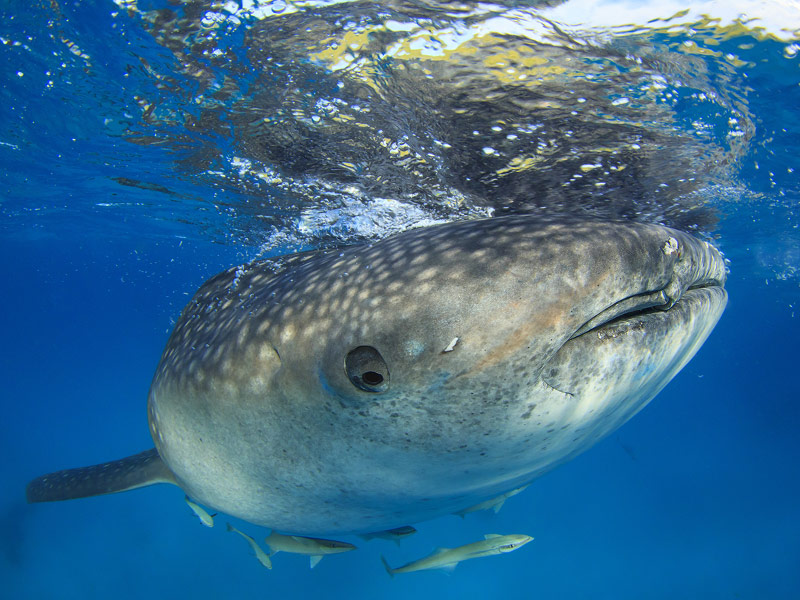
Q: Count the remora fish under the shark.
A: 6